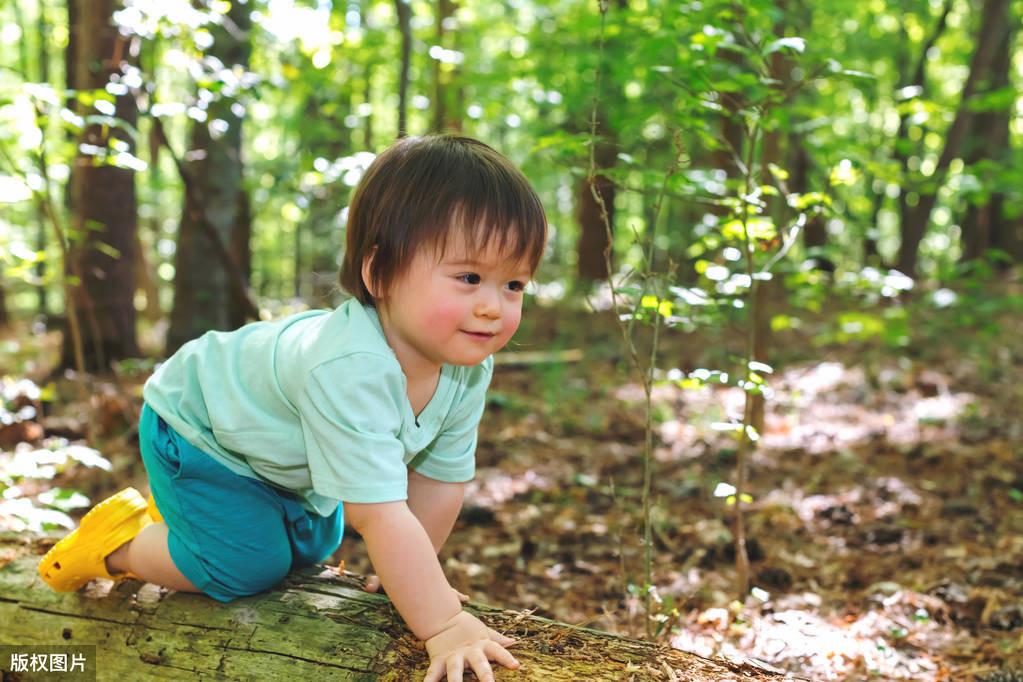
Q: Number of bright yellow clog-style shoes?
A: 2